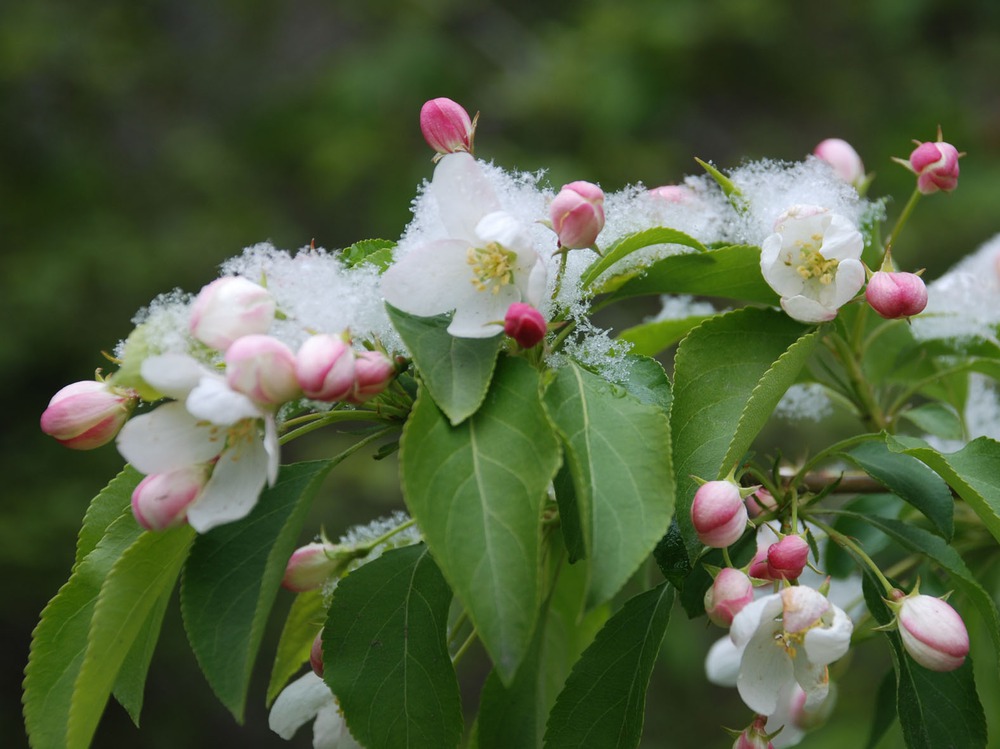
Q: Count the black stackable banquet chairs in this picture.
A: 0